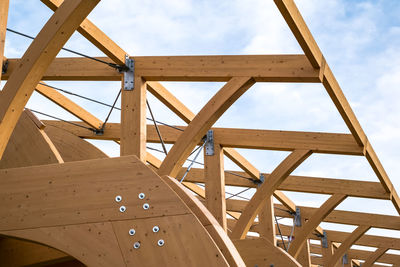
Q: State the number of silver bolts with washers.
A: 8